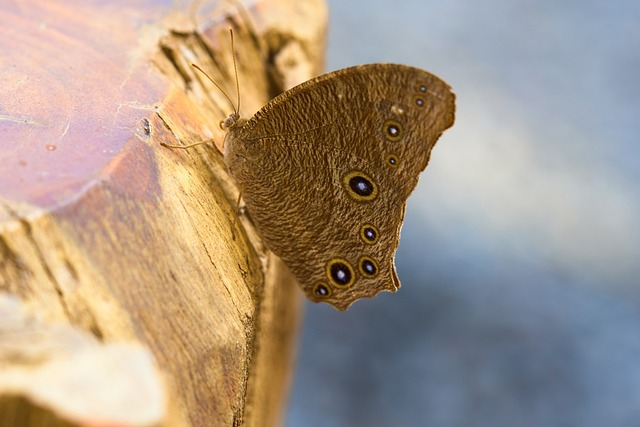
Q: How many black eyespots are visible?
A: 9